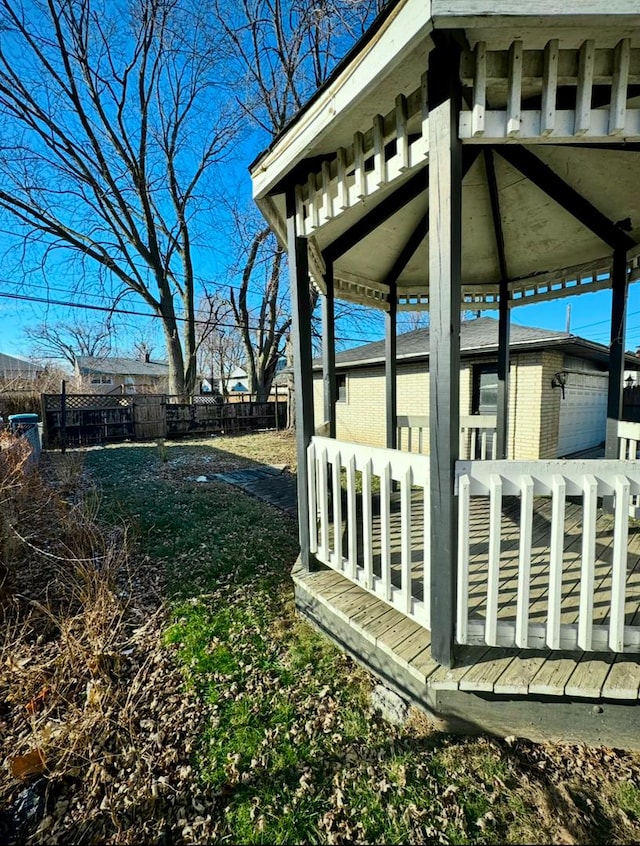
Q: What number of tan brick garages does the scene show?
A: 1